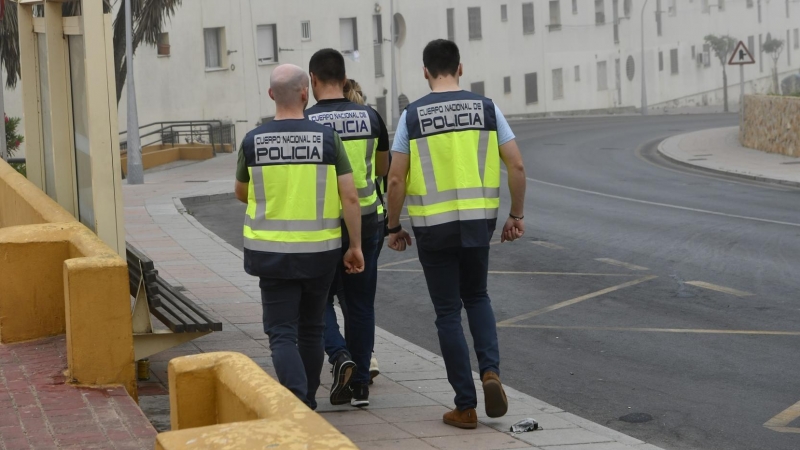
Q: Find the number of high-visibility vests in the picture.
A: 3